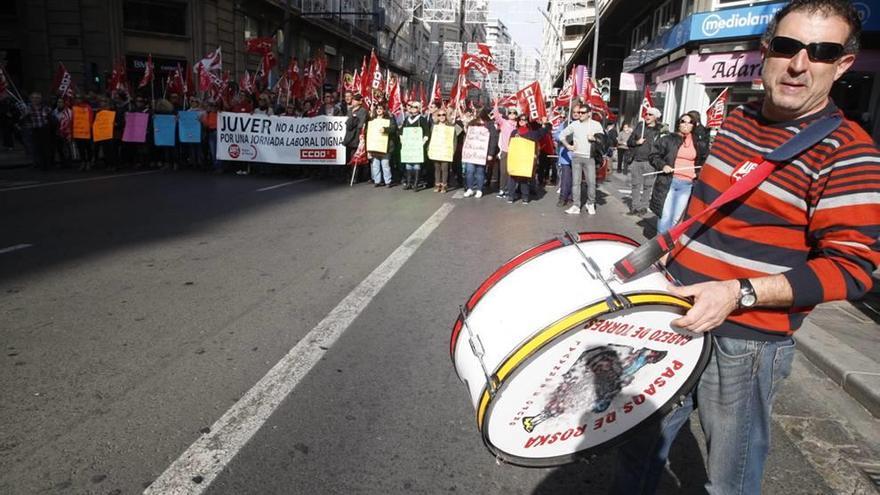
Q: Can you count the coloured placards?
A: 10